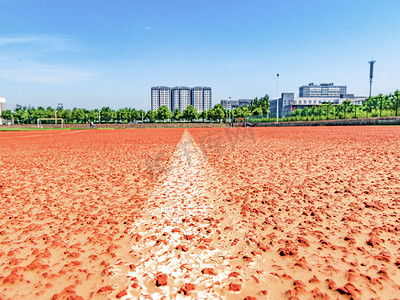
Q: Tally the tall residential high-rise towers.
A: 3